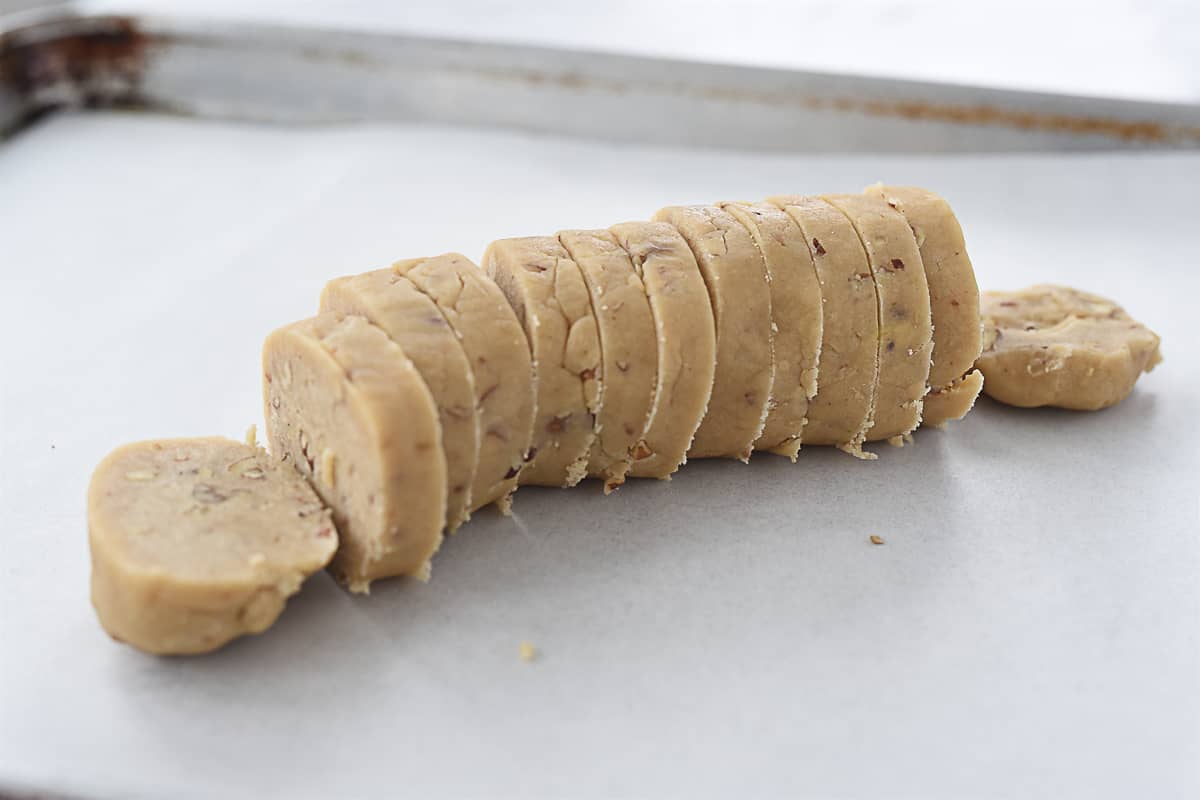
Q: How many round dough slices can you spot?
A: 13